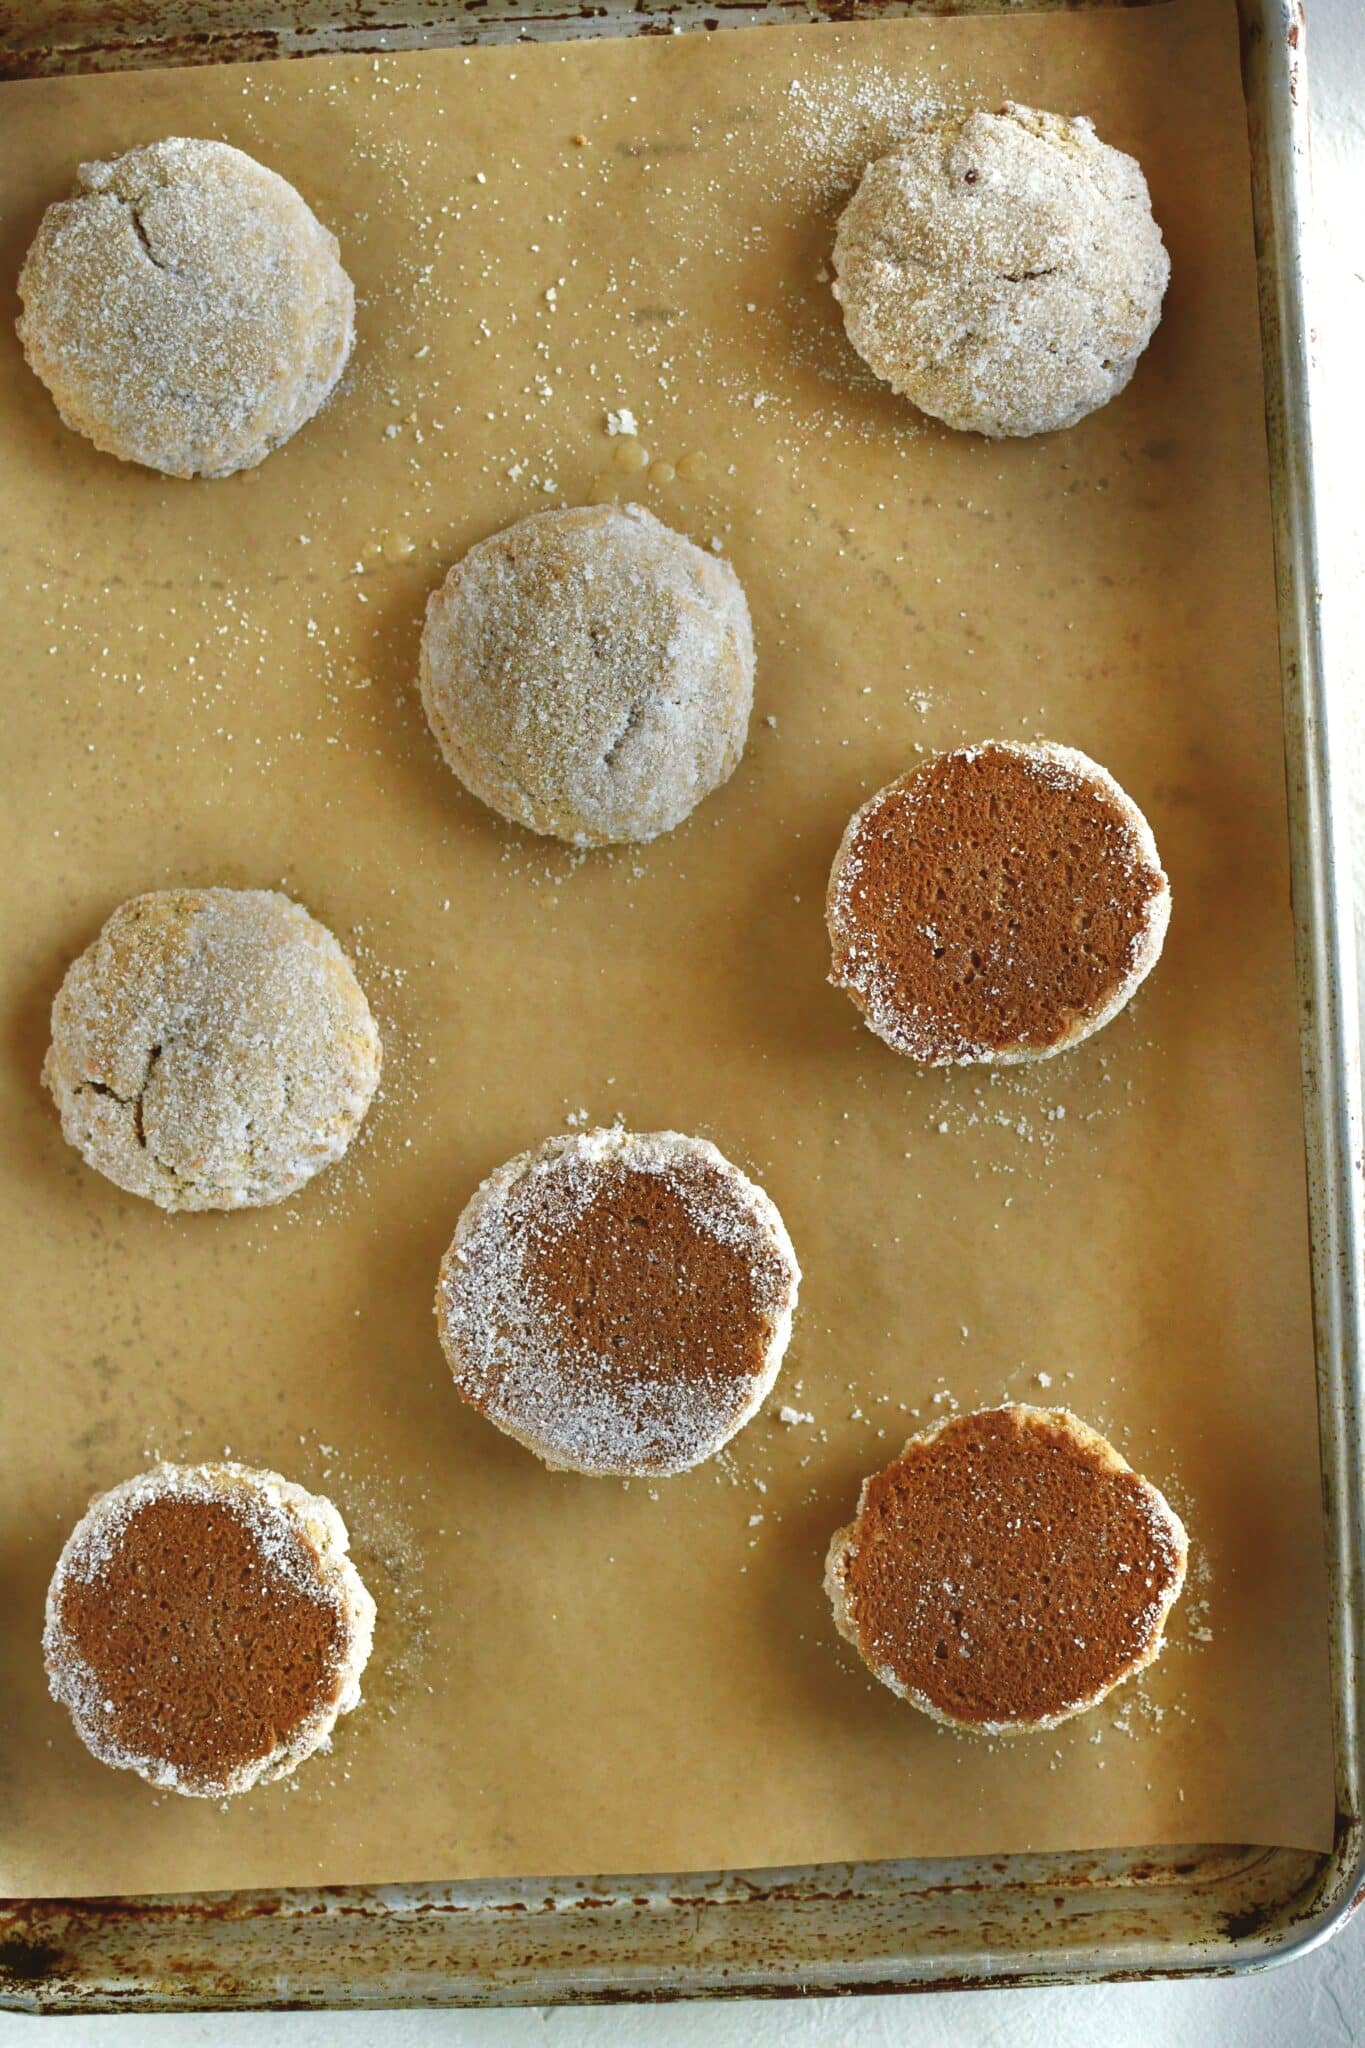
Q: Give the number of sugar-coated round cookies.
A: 8